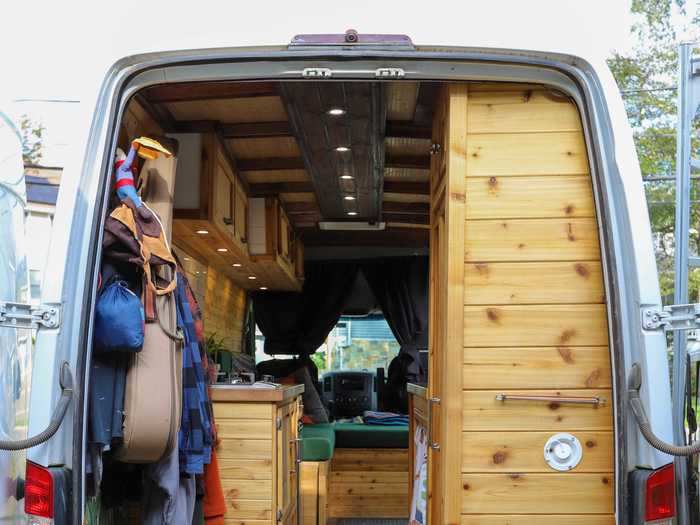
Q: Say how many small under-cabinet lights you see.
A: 5